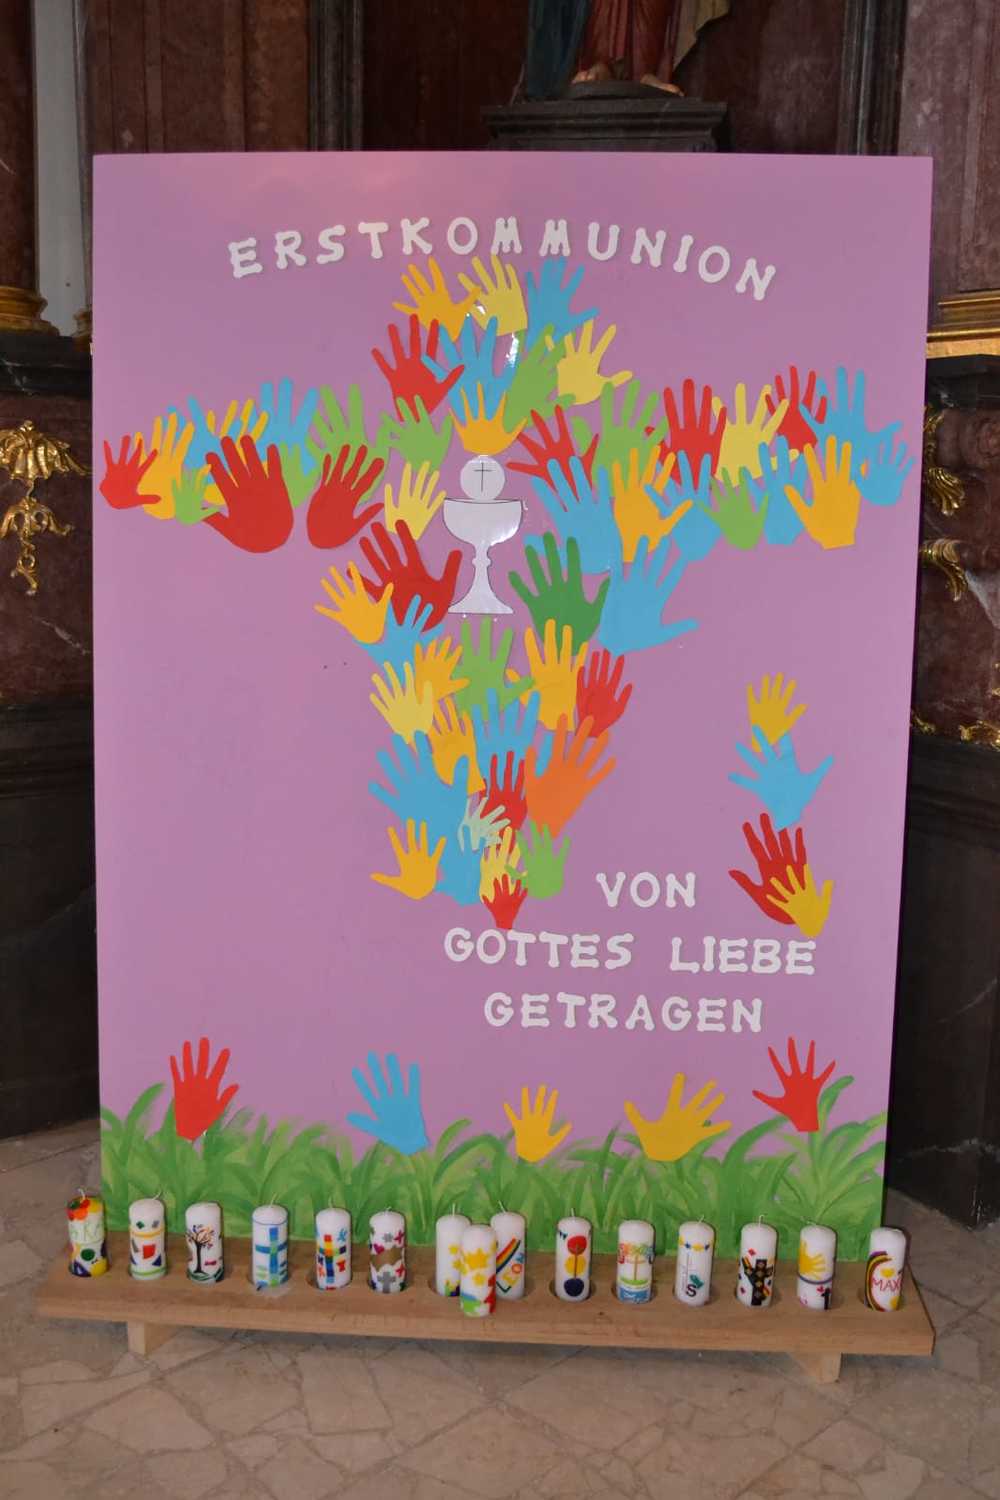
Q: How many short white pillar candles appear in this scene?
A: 15